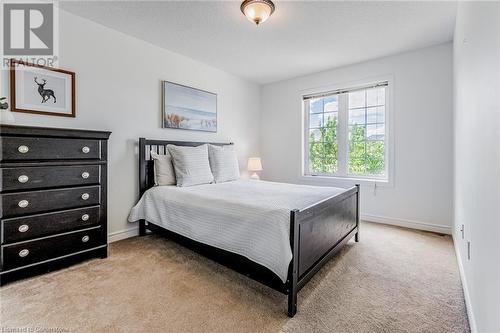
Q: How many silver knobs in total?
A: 10